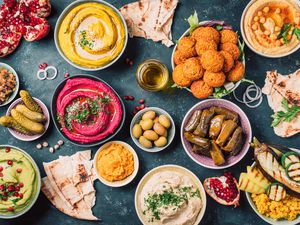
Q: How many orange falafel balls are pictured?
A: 13